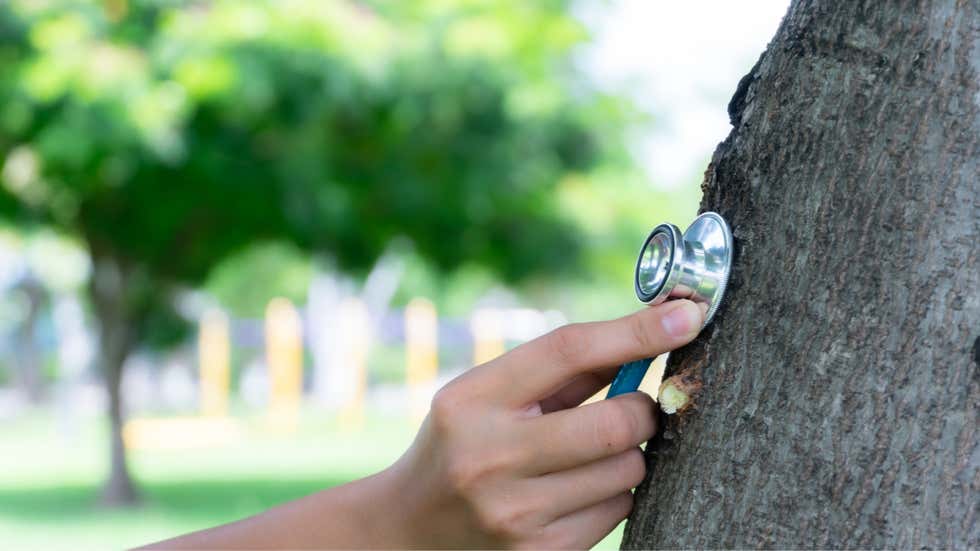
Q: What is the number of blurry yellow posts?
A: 5